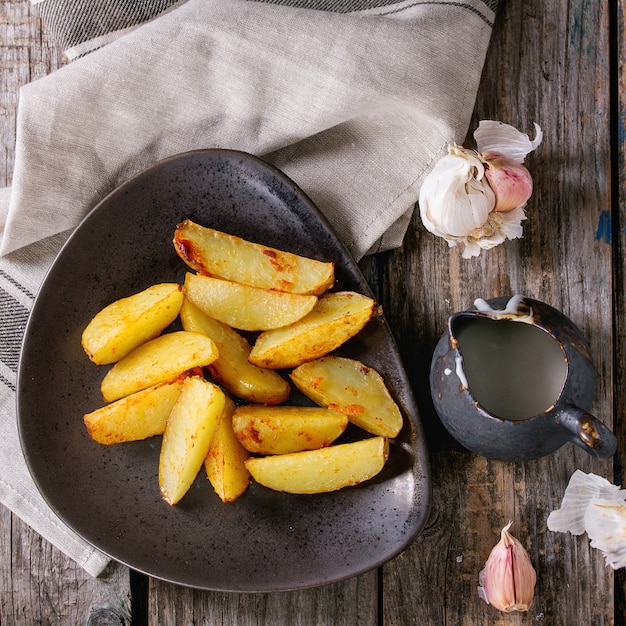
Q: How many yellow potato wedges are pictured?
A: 12